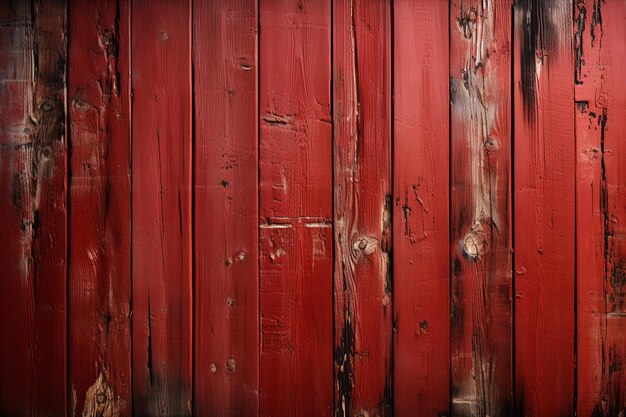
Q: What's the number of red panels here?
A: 10